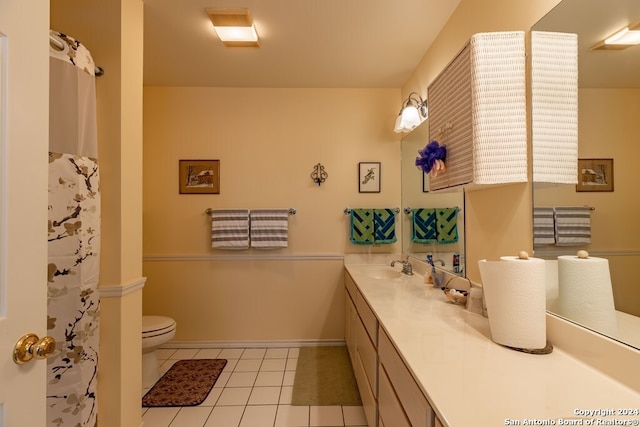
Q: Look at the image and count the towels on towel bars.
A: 4